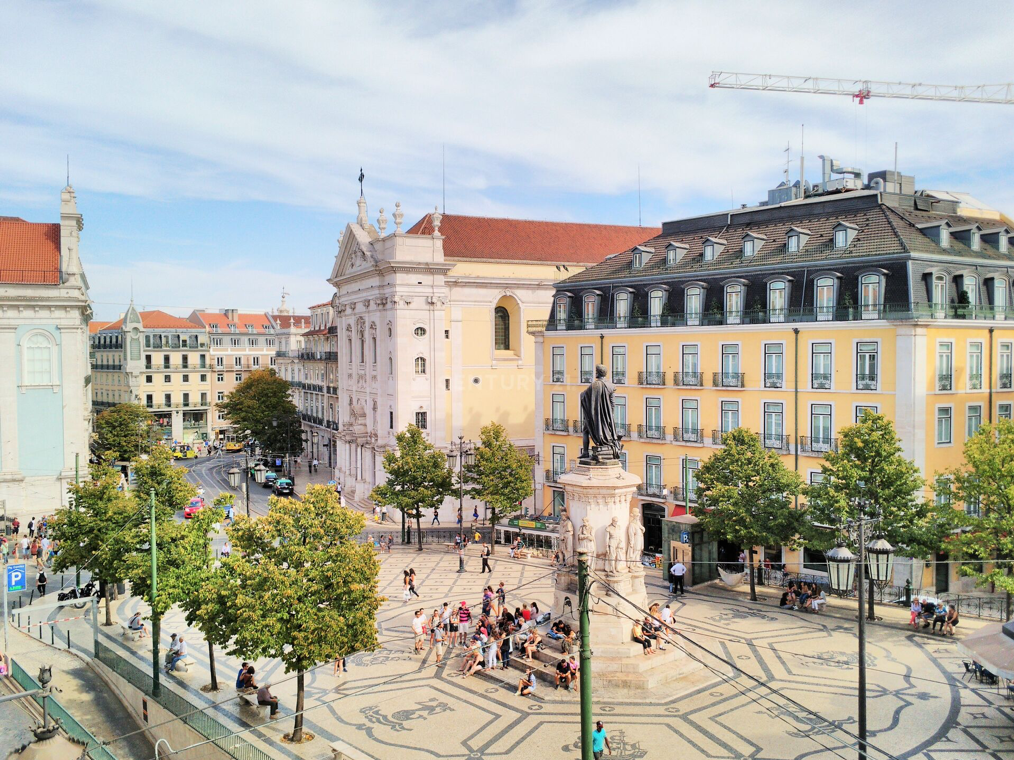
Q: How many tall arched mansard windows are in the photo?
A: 12